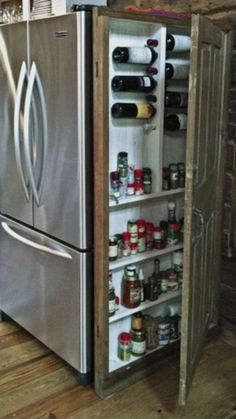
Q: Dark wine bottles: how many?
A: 7